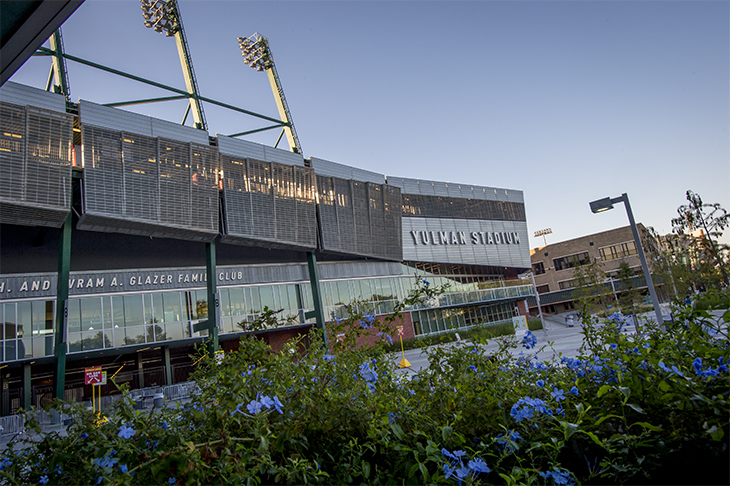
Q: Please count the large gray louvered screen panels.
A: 4